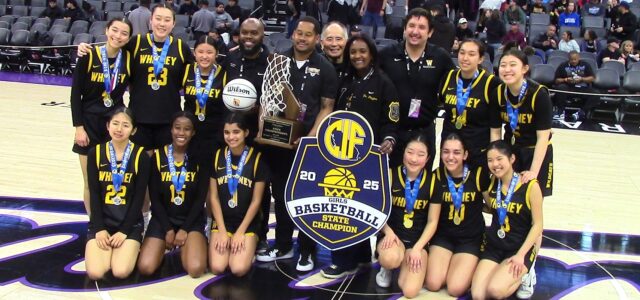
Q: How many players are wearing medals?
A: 11